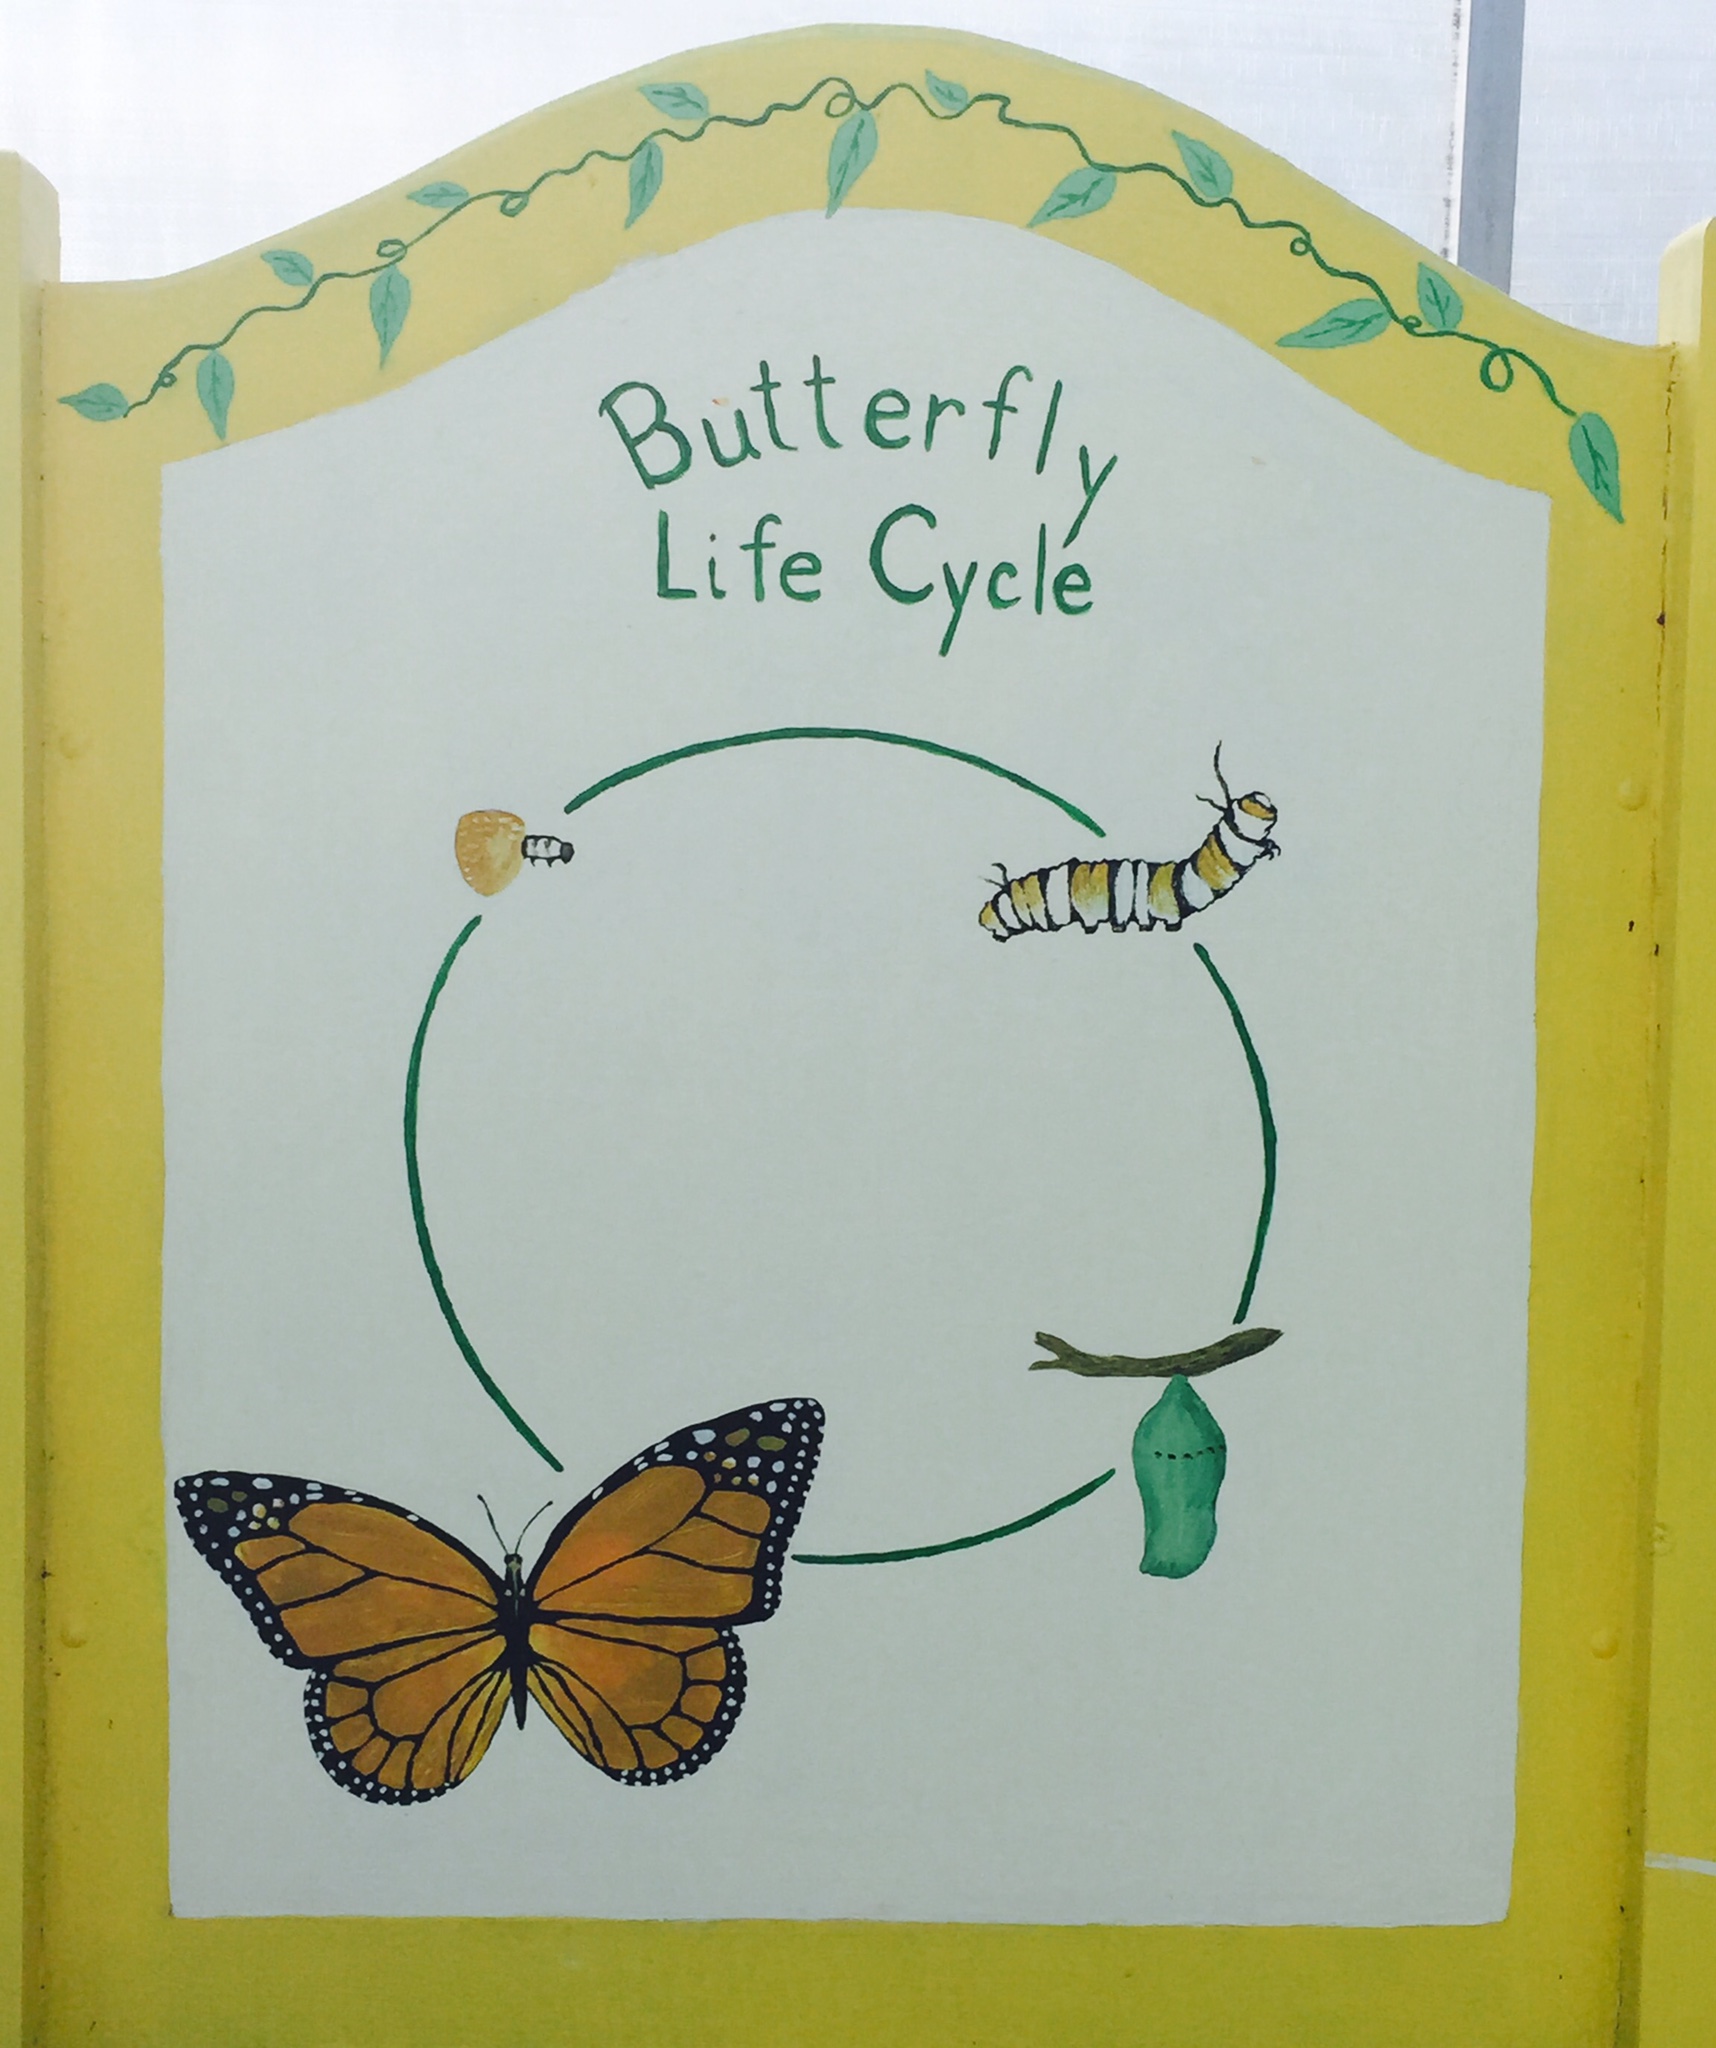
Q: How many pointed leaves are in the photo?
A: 14